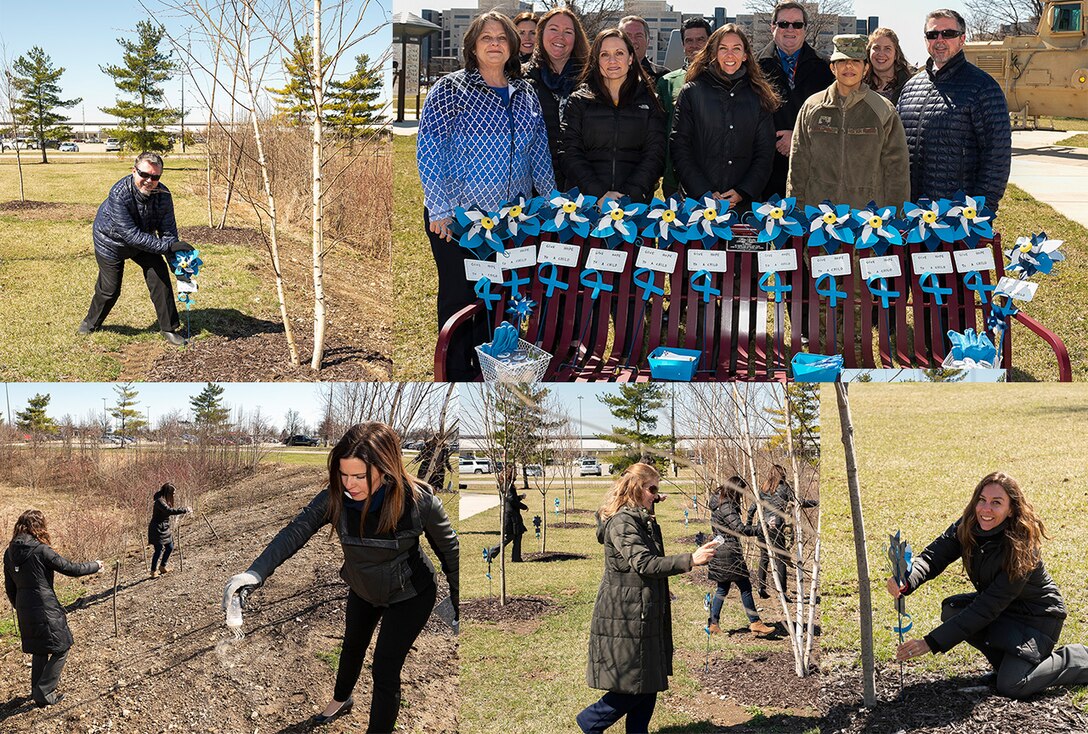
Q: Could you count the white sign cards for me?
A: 13